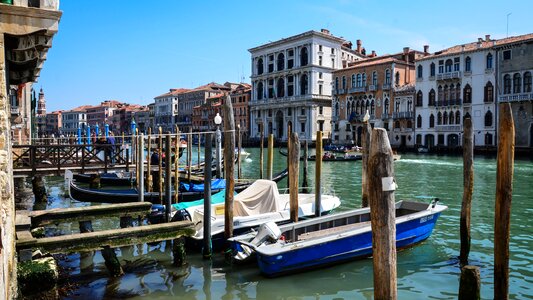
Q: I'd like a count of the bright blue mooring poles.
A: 5